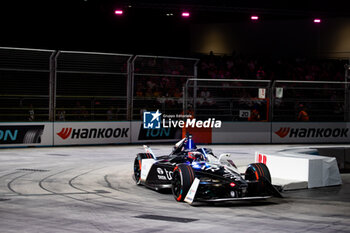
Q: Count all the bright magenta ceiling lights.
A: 4